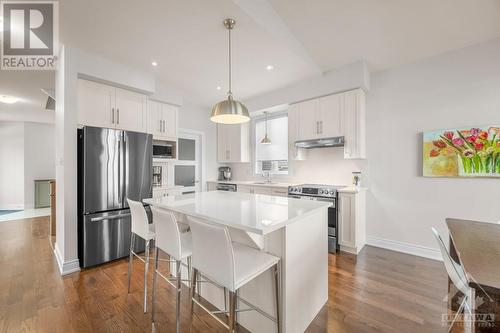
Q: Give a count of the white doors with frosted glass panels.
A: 1